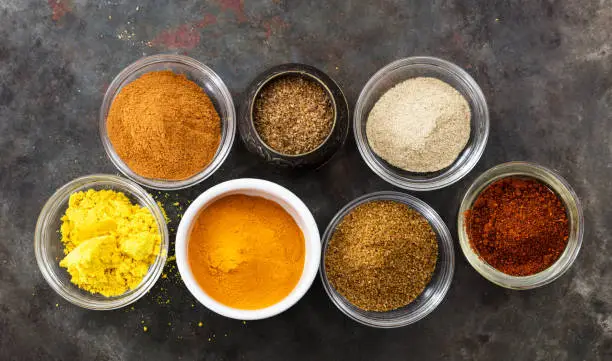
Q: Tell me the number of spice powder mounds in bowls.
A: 7